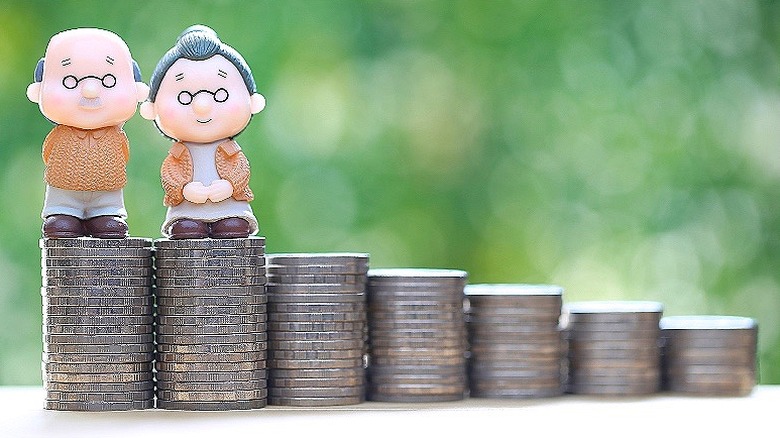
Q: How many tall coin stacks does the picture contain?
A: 2